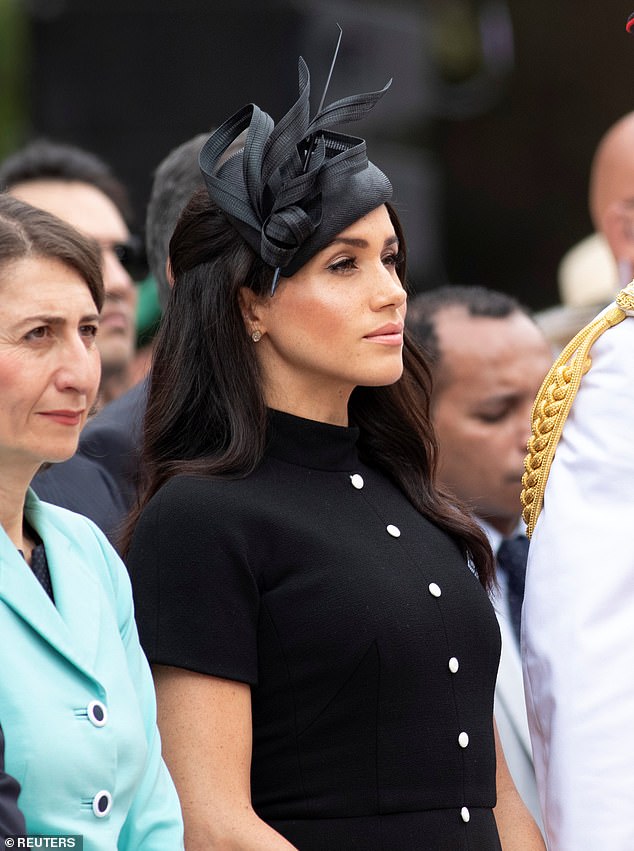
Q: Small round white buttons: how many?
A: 6